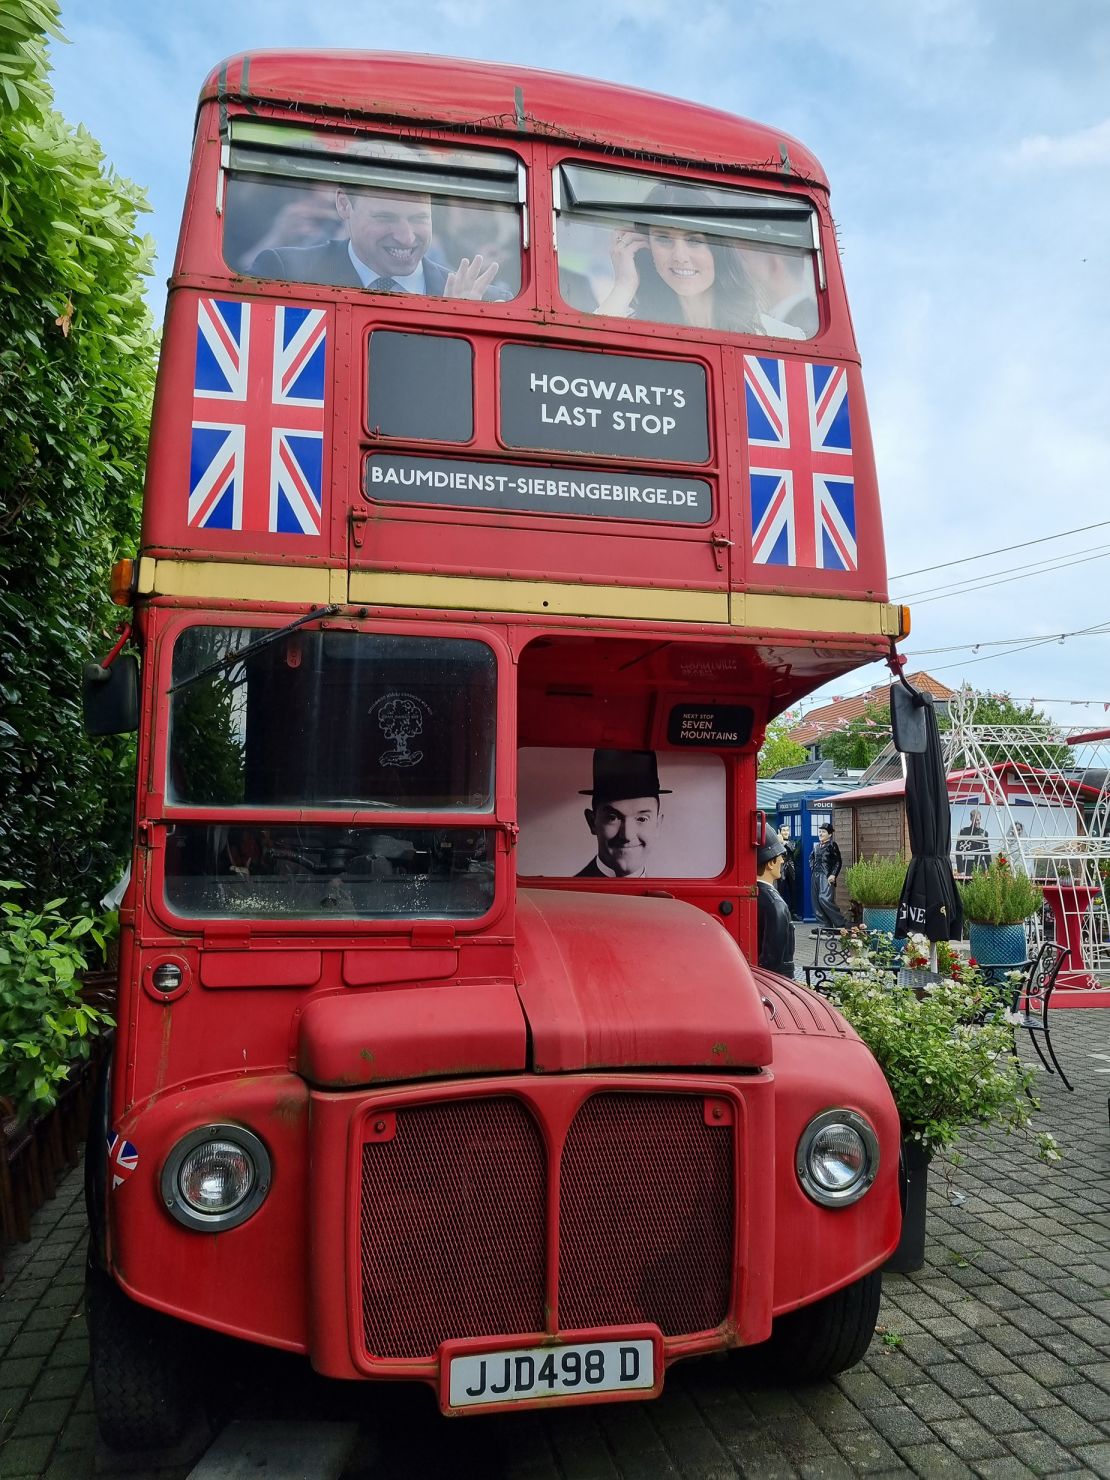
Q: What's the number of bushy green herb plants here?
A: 2